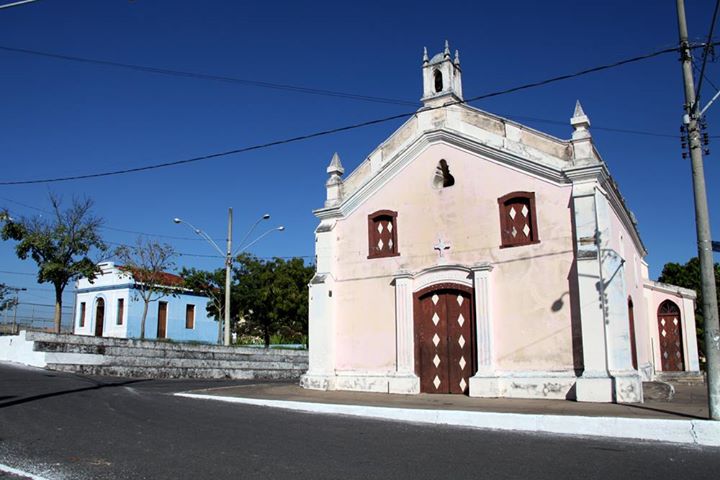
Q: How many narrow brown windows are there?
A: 3